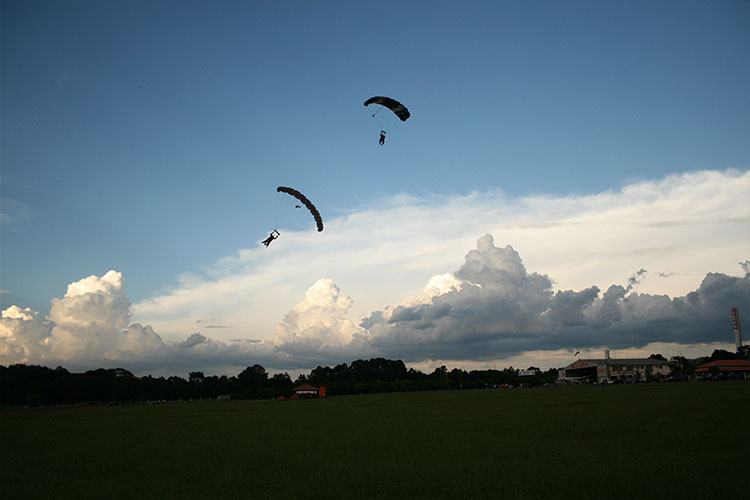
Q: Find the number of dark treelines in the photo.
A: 1